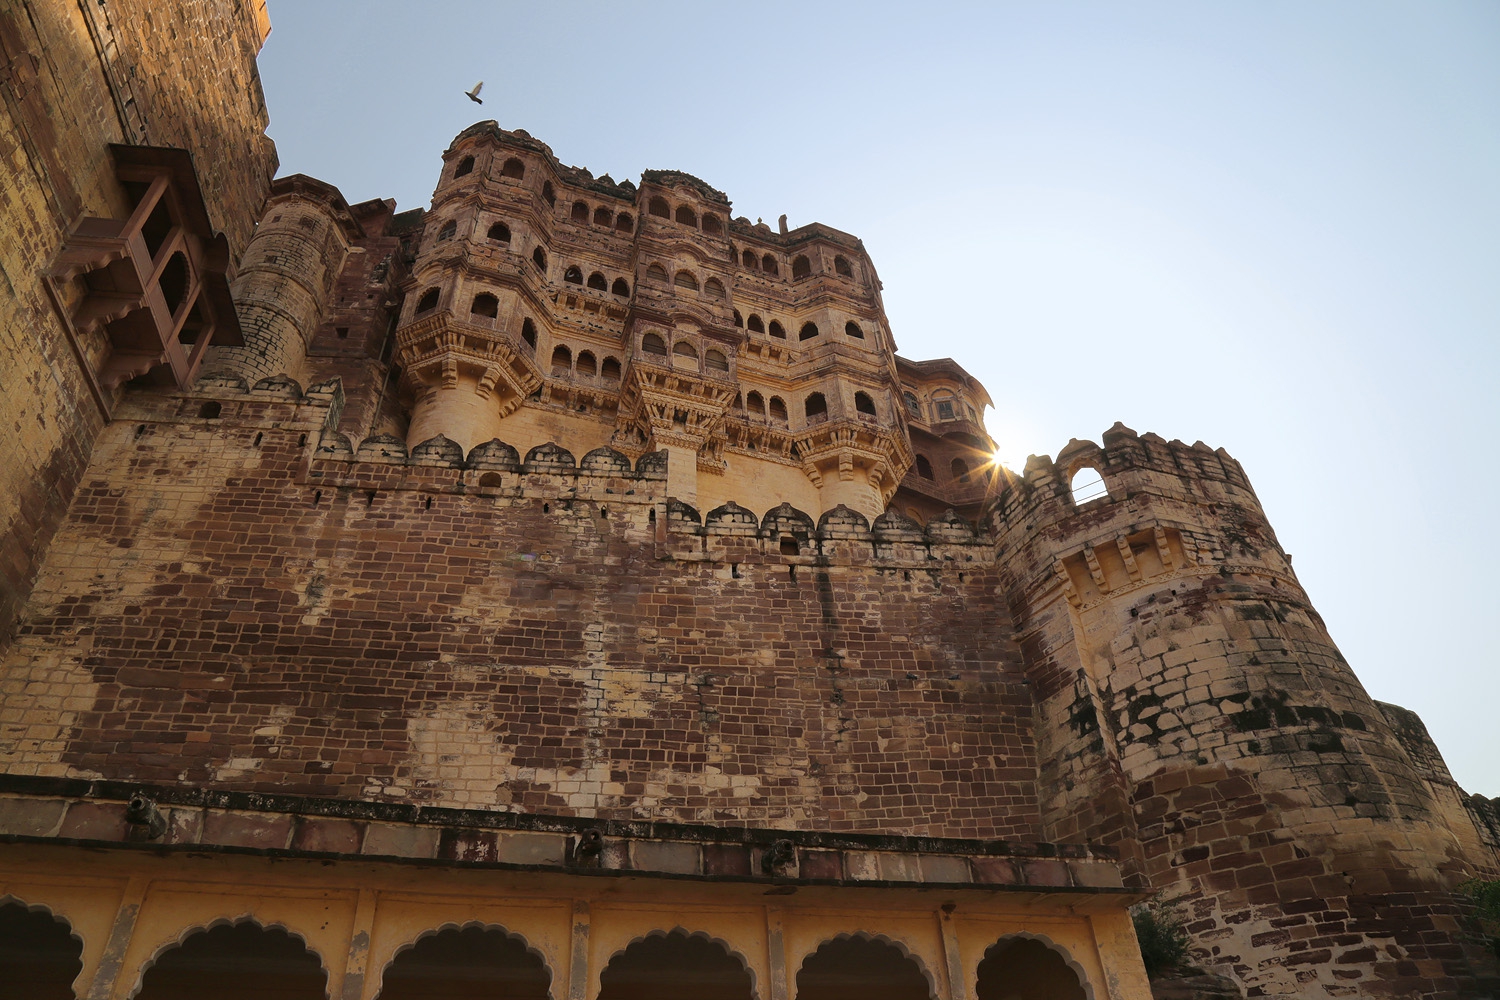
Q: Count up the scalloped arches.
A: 6